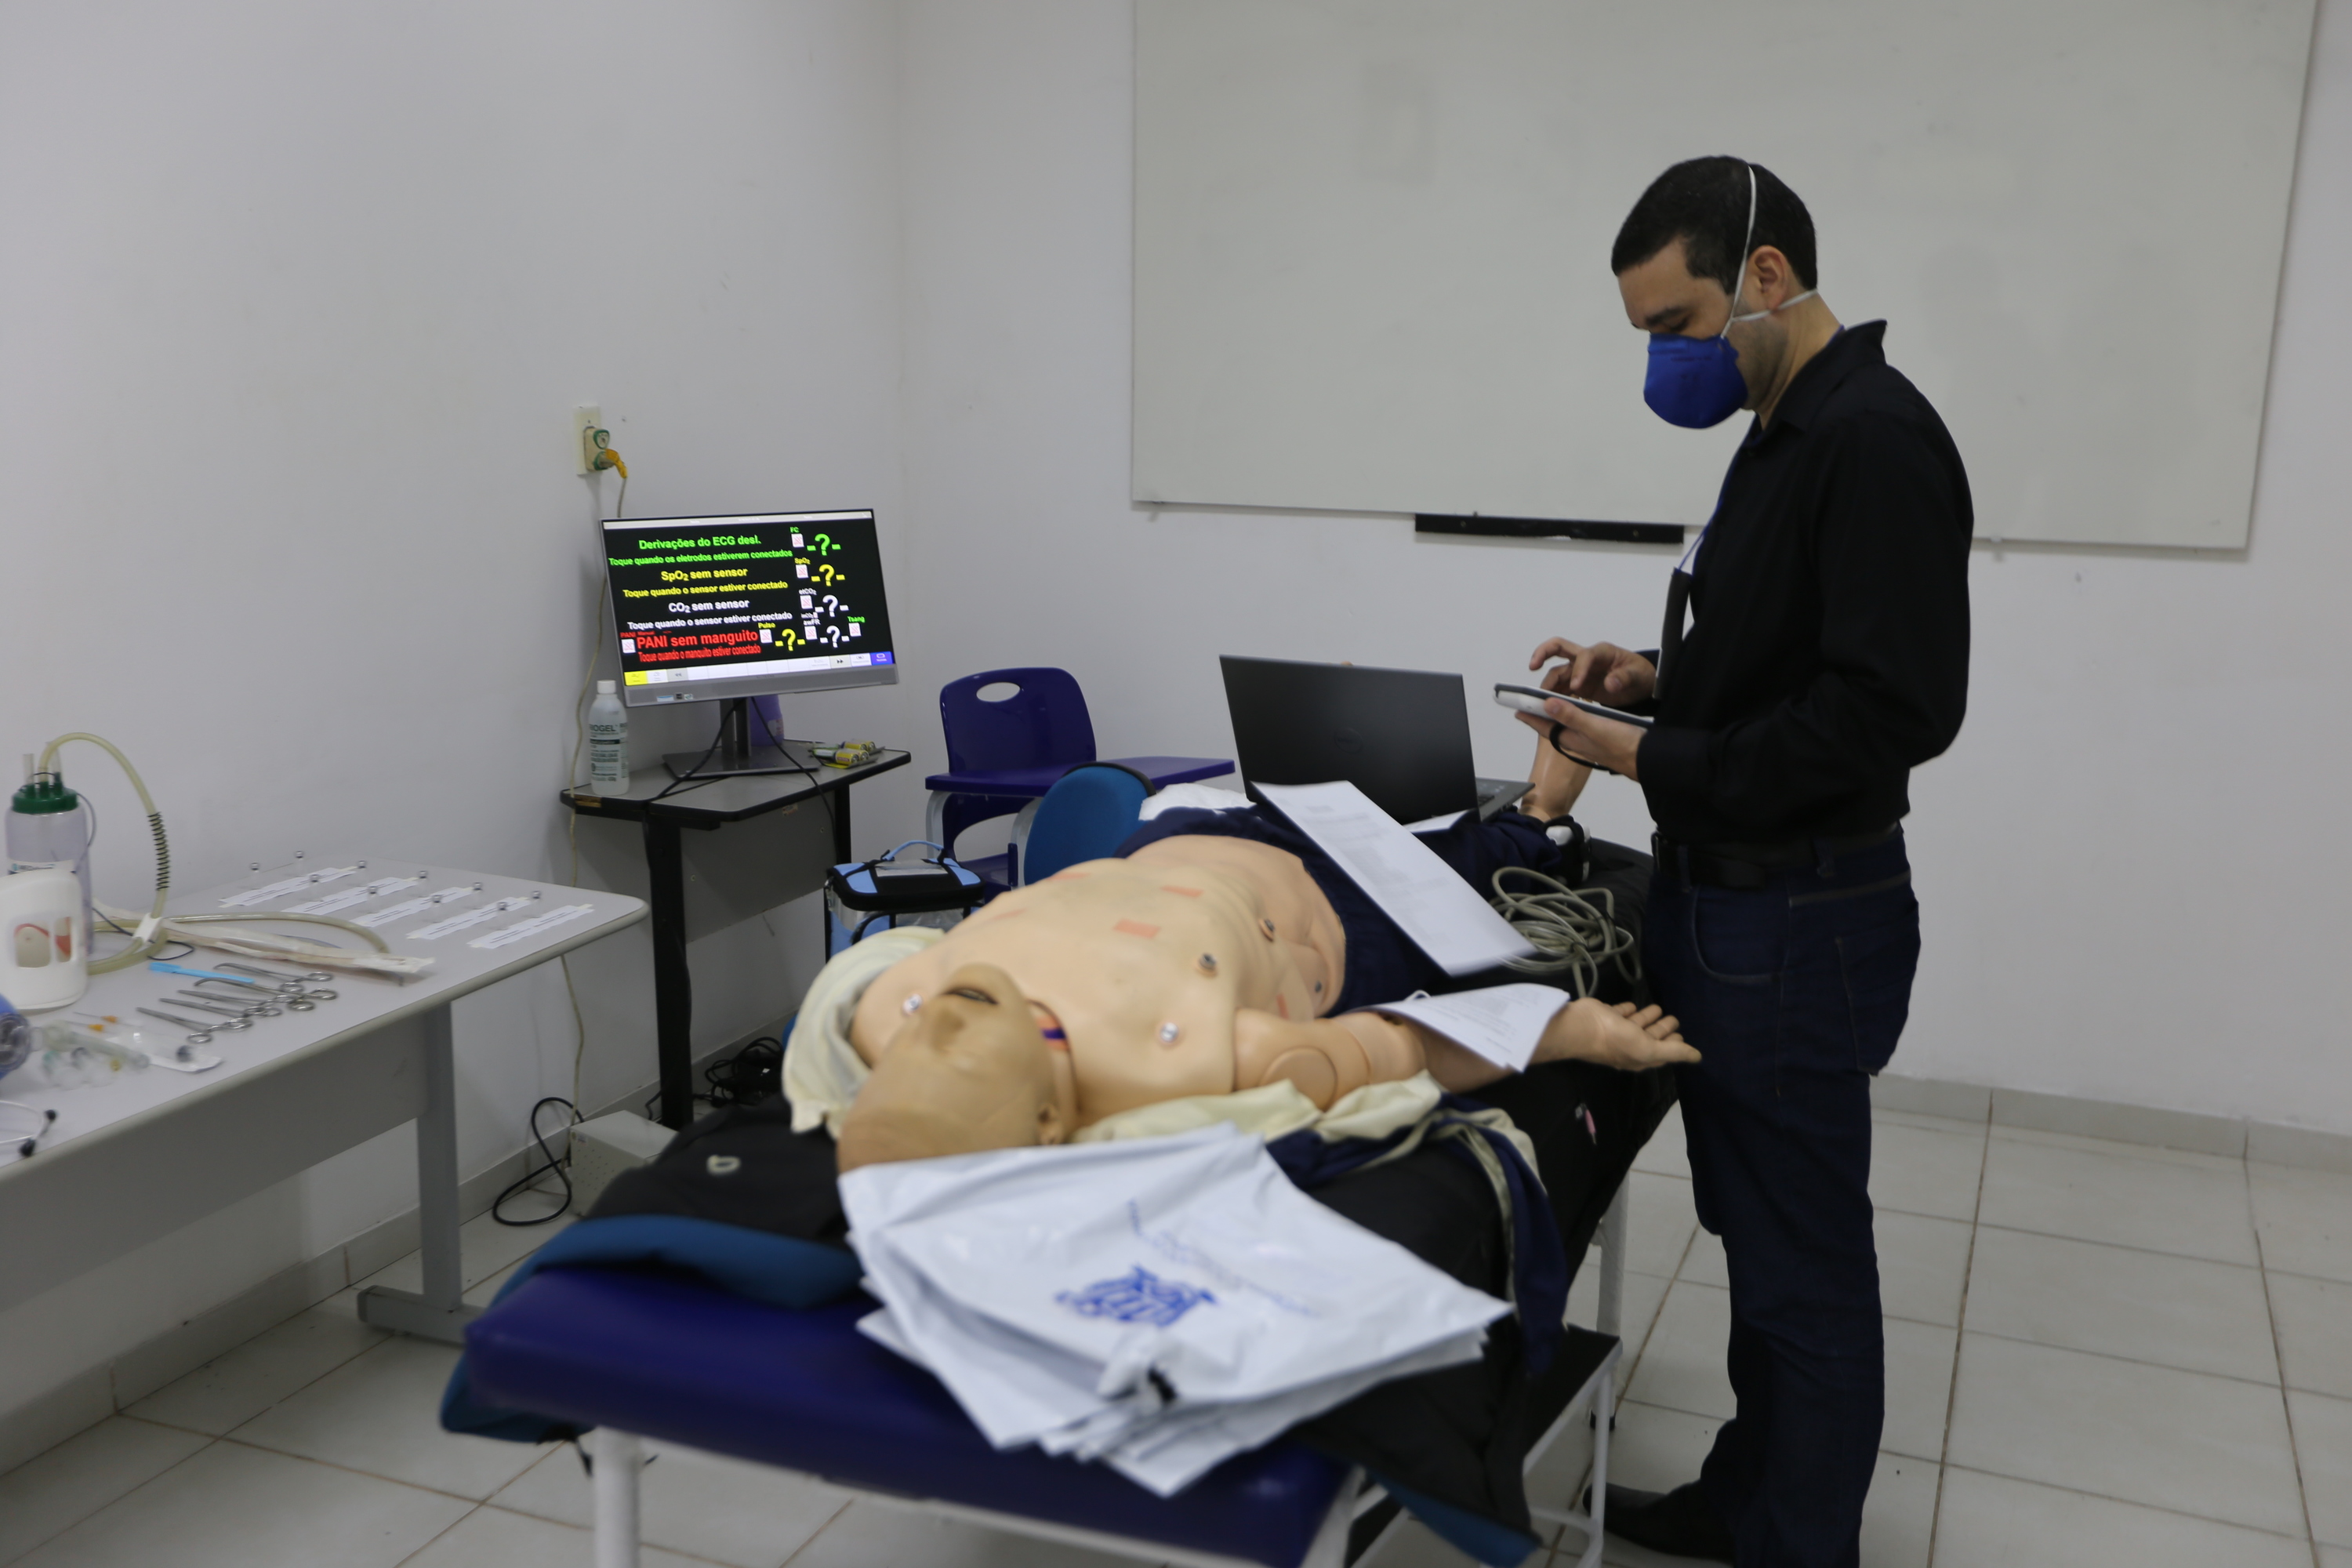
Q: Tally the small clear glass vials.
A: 10